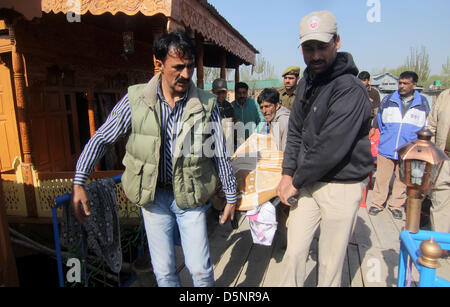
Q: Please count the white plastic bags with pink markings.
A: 1